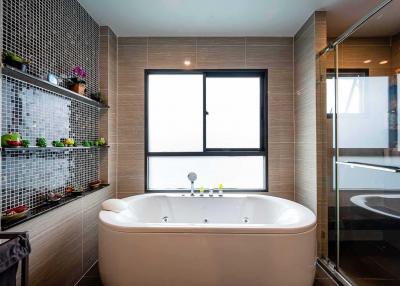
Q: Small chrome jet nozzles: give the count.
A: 3